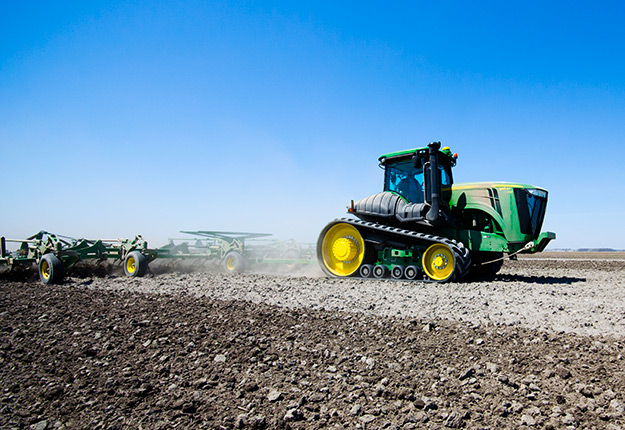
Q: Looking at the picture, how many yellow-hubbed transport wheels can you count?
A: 3